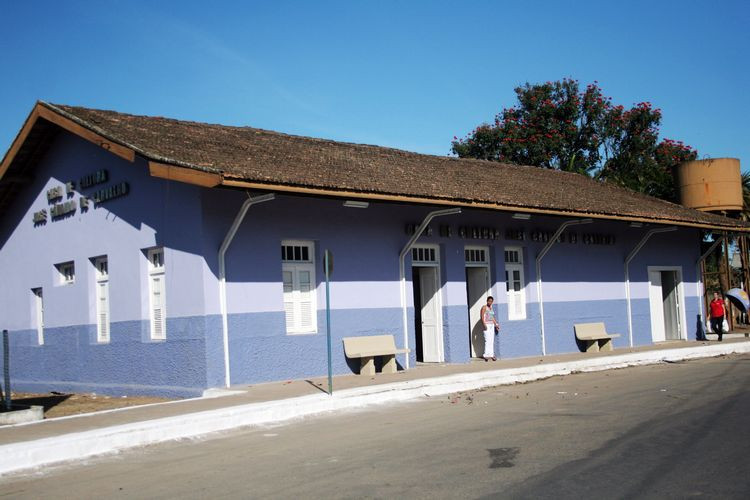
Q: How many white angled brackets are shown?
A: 5